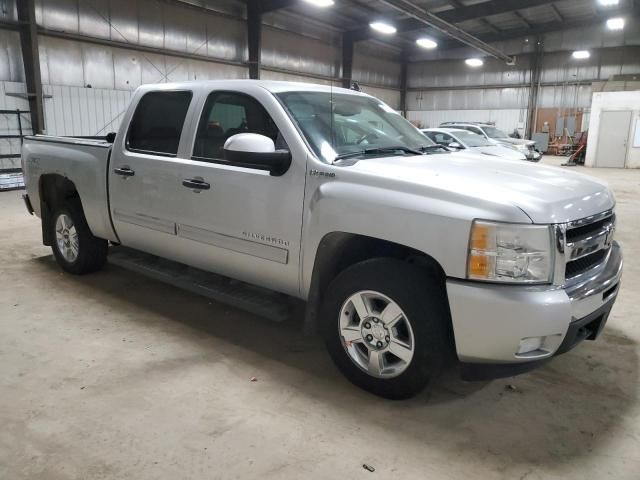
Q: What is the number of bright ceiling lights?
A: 7